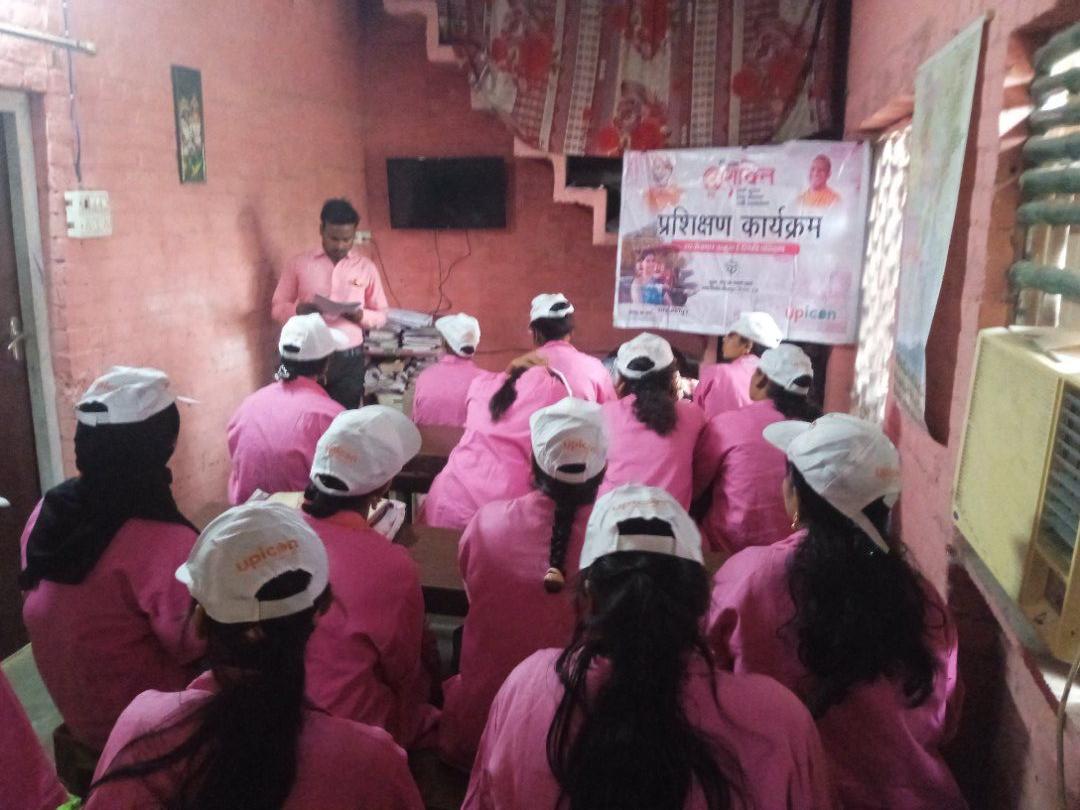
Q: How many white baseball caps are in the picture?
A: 12